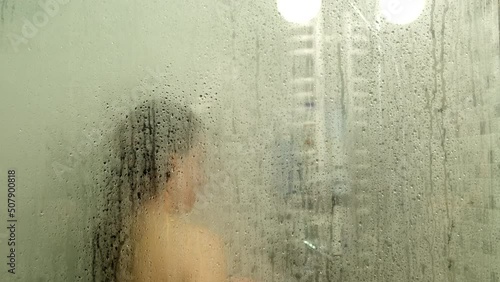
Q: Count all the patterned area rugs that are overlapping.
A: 0